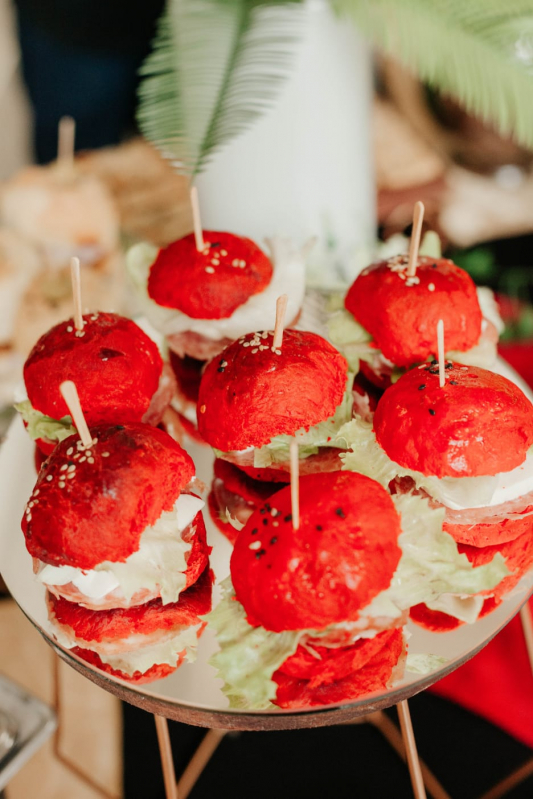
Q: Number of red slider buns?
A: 7